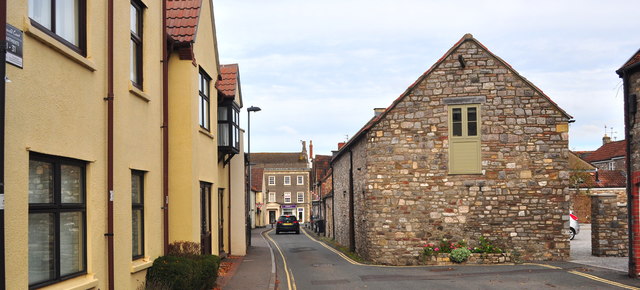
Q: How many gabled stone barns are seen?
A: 1